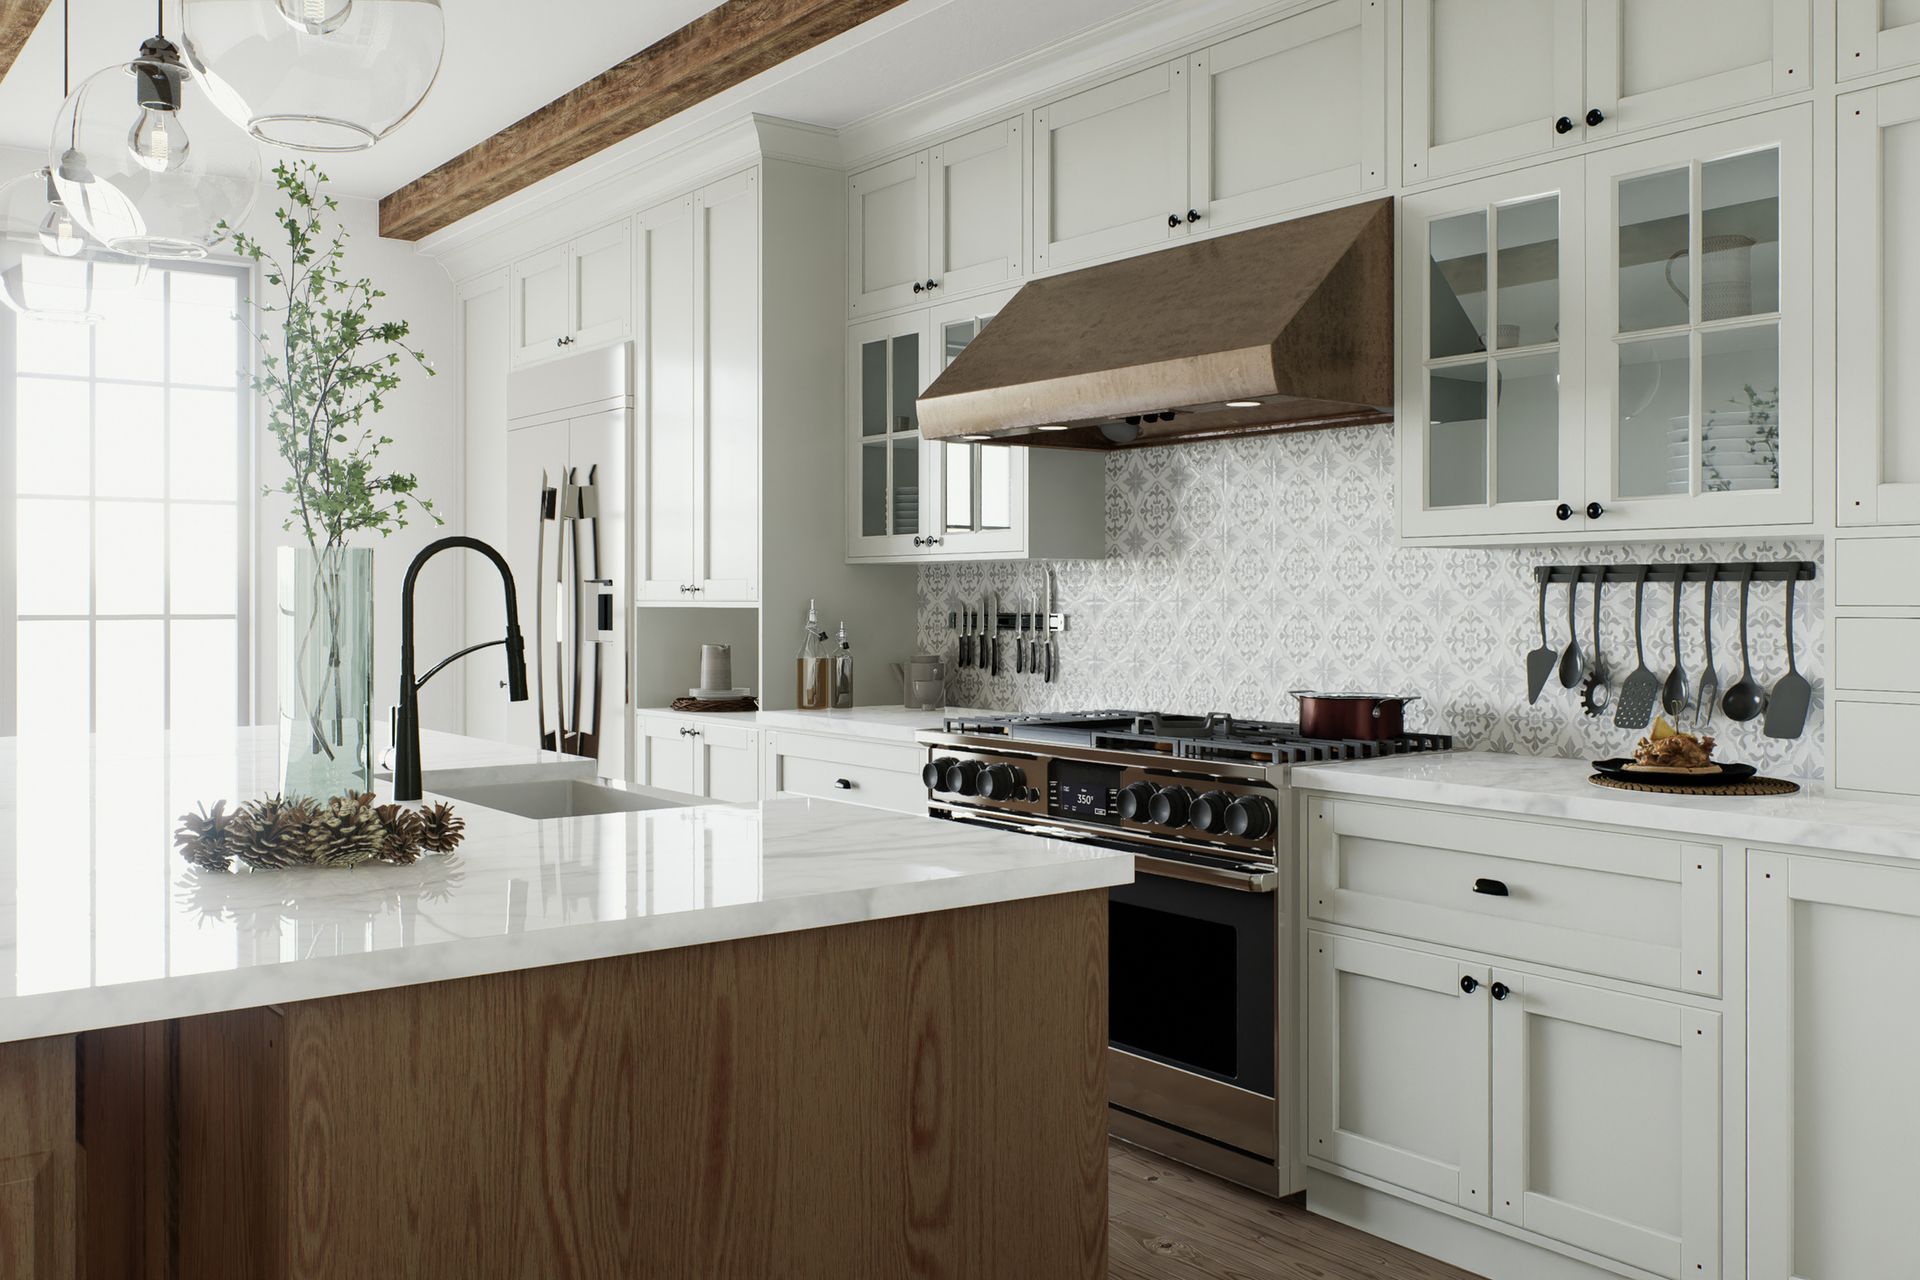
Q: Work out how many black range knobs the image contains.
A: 7